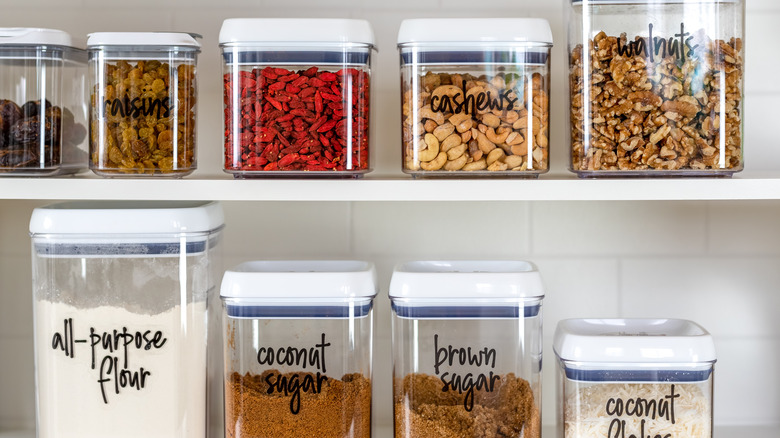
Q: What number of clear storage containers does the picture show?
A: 9